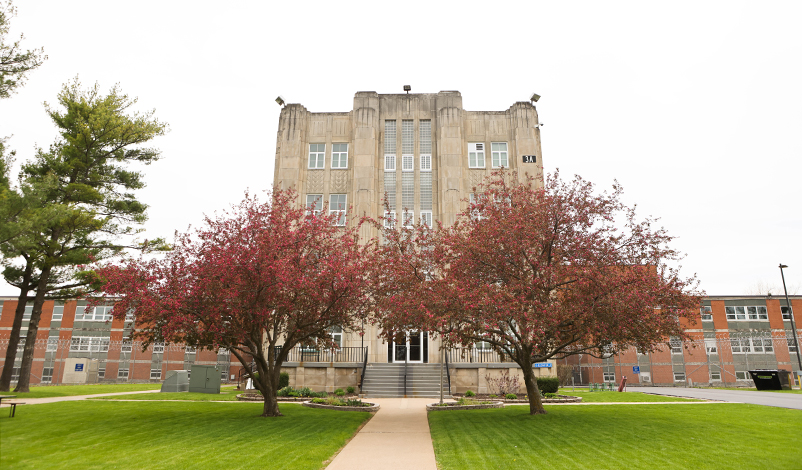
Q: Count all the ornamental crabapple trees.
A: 2